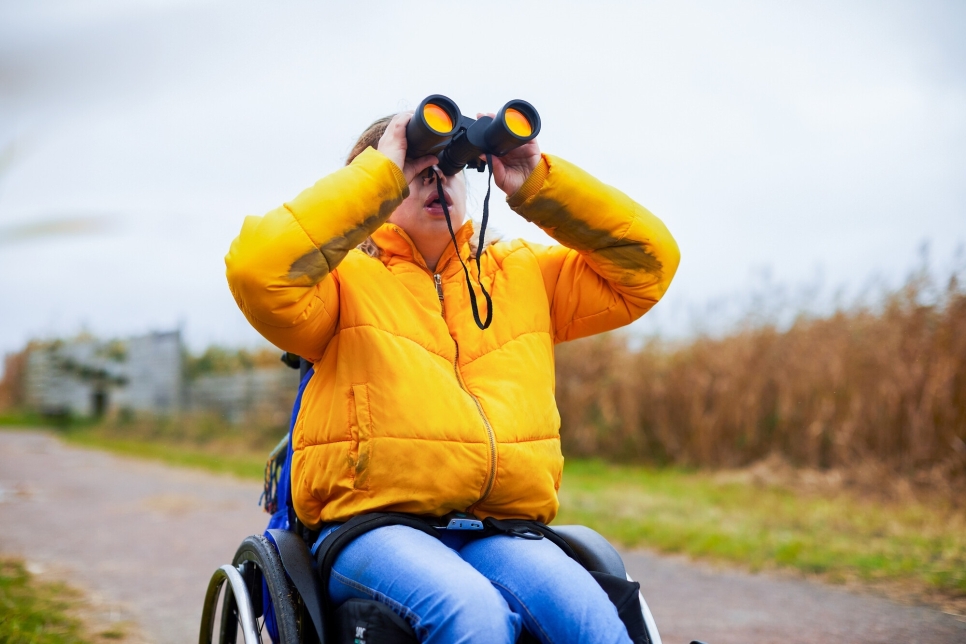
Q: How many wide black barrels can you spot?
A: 2